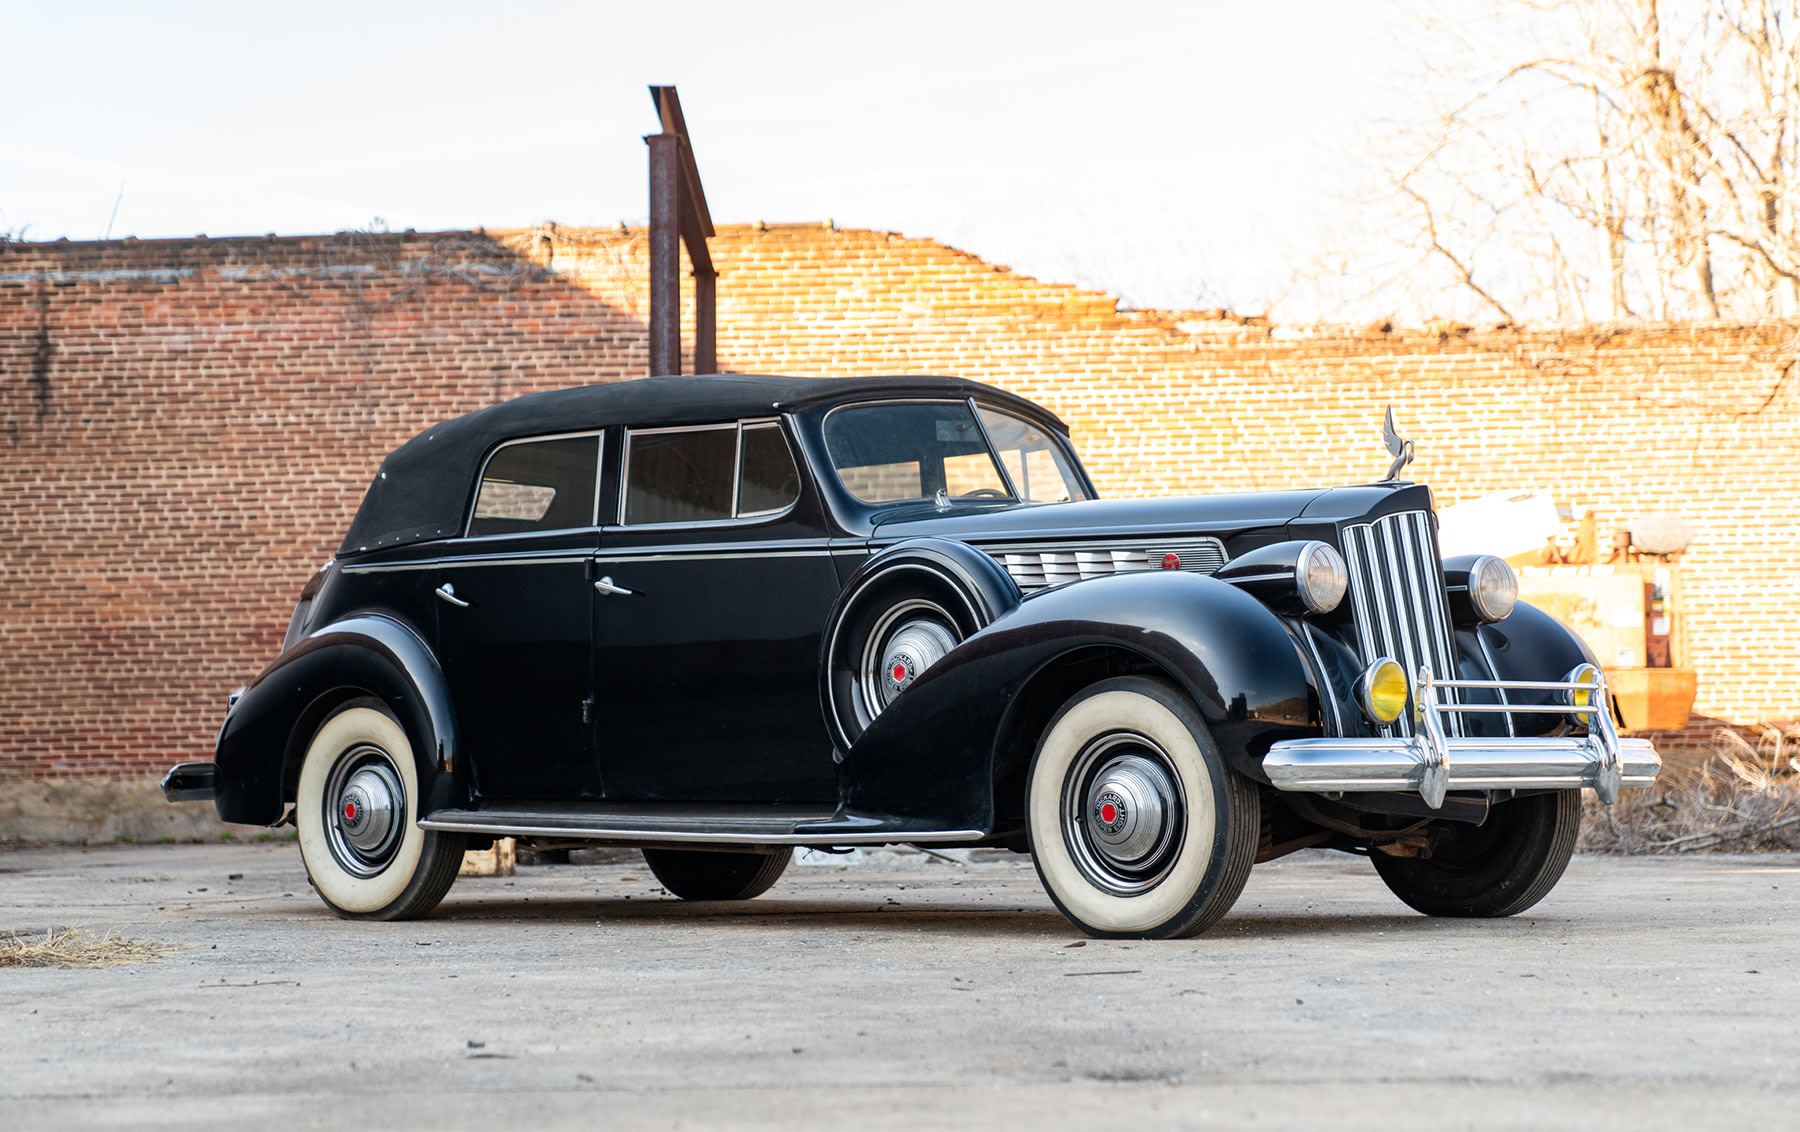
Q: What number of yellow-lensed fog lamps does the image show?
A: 2